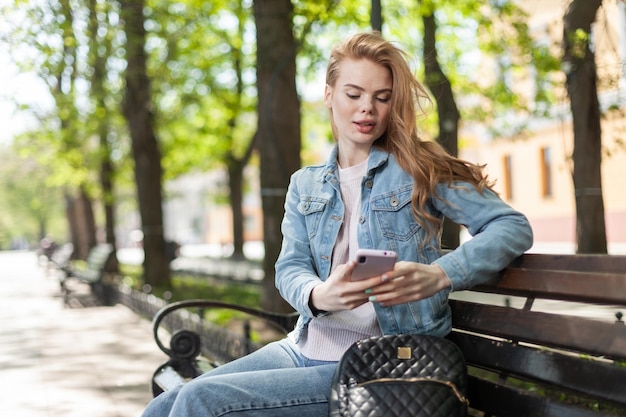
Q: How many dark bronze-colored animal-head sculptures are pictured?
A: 0